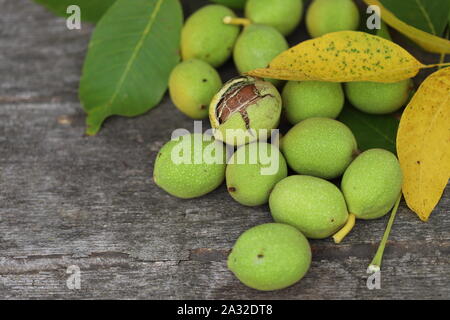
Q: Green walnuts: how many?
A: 14